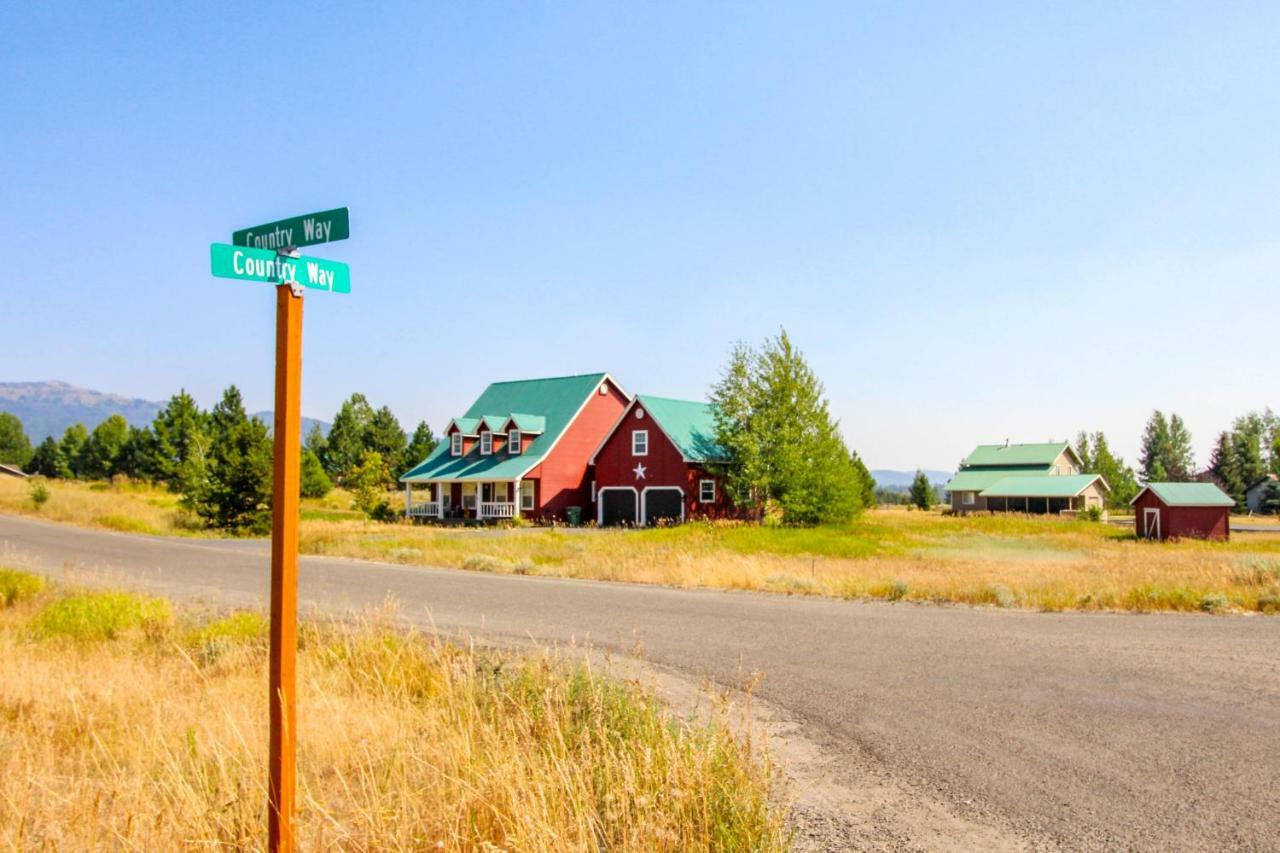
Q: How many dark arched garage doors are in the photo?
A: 2